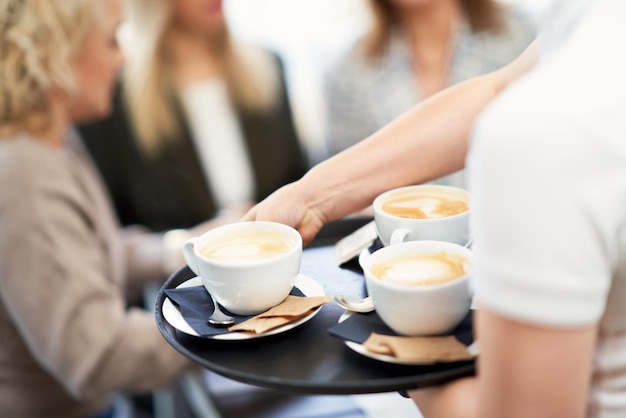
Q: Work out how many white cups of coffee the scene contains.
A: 3